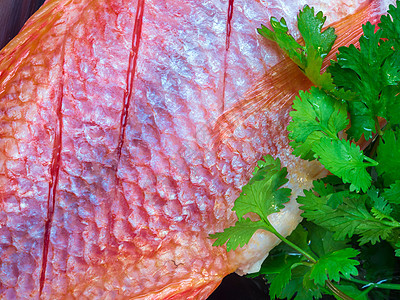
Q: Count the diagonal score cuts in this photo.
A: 3